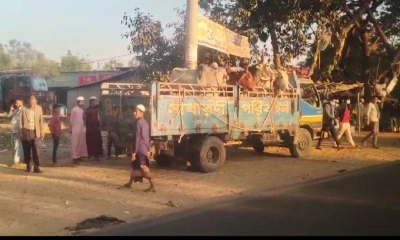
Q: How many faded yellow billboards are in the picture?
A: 1